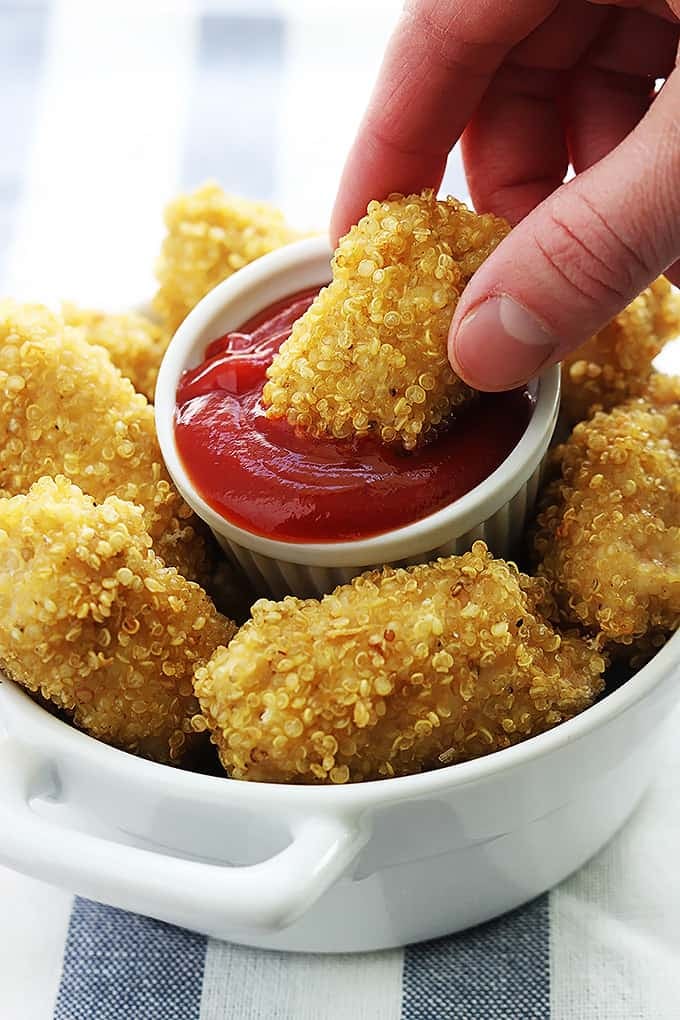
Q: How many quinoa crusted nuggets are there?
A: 8